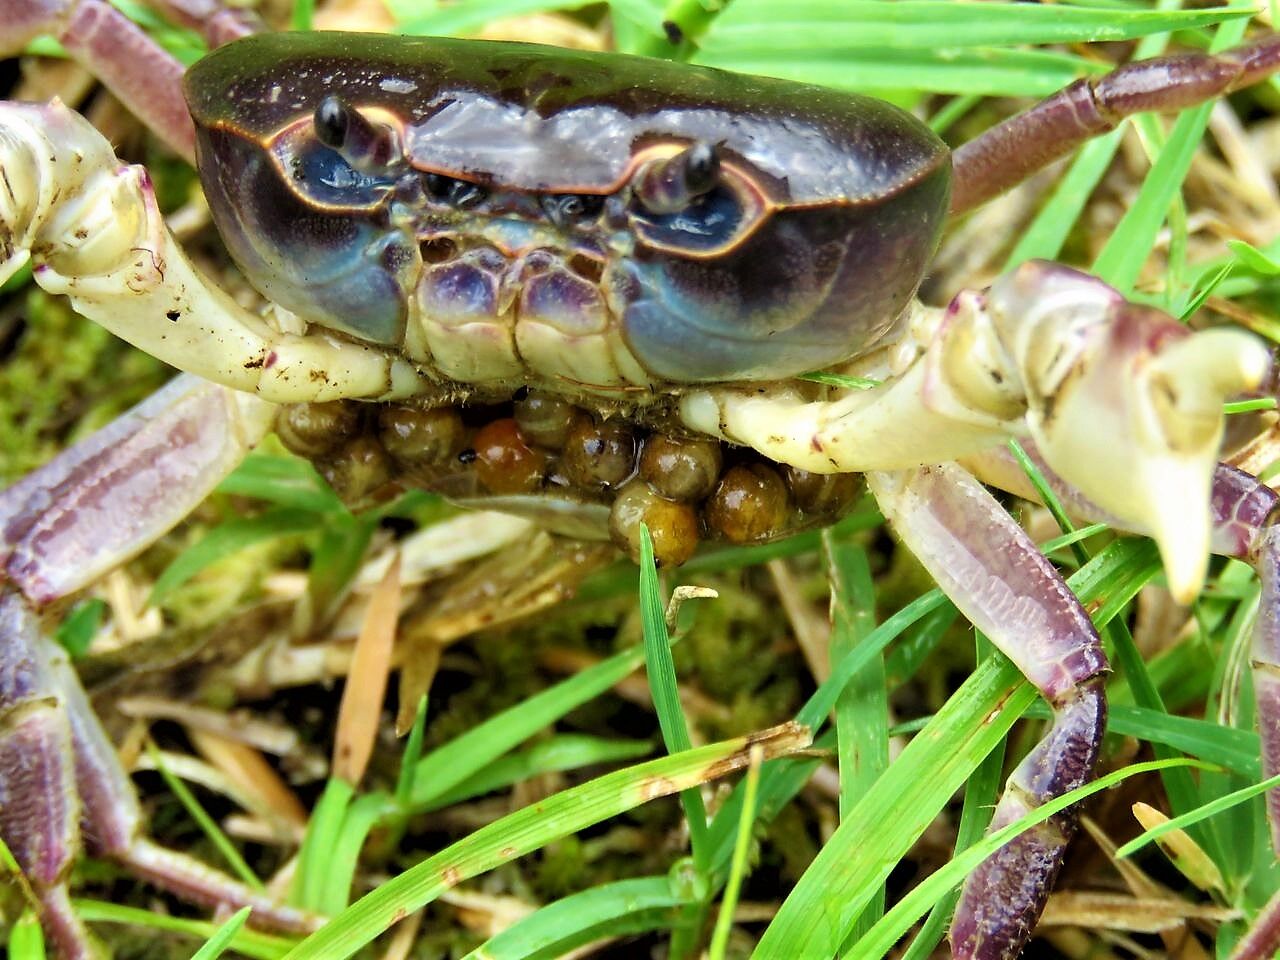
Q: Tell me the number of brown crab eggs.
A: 10